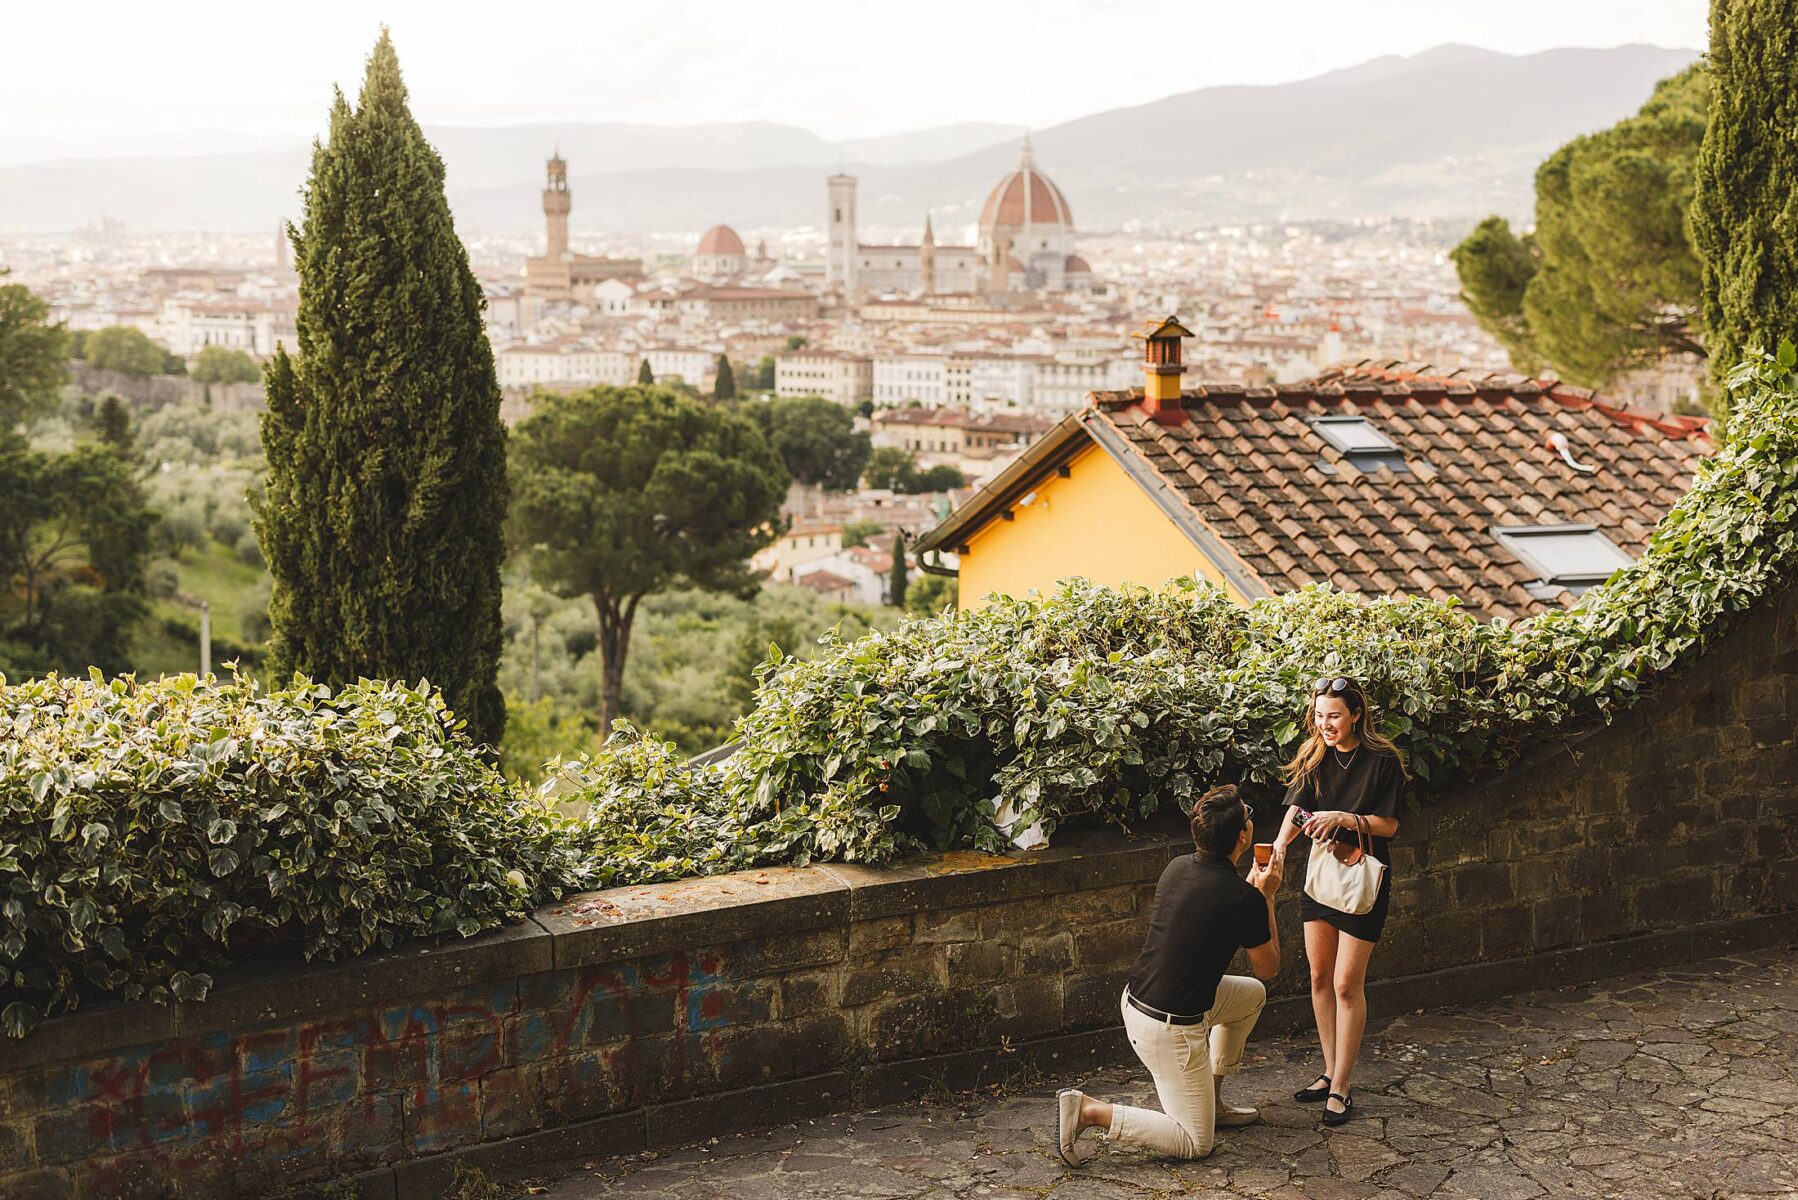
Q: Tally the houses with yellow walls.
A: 1